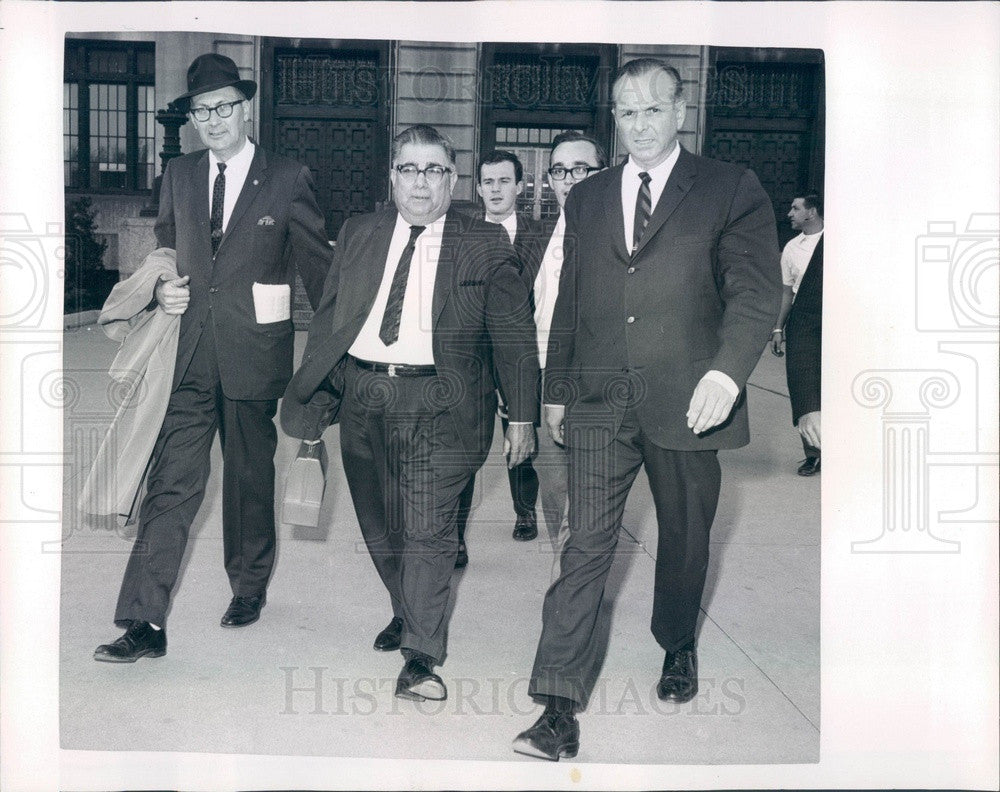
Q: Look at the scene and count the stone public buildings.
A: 1